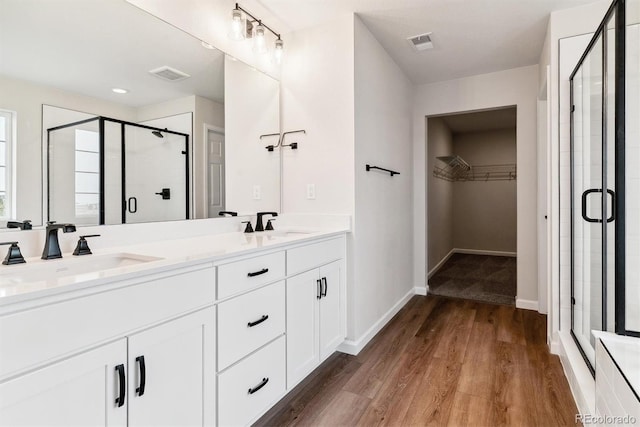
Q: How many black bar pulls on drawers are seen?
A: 3